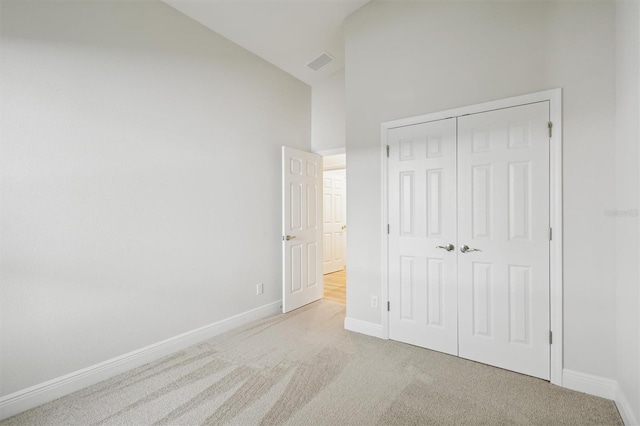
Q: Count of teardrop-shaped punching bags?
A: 0